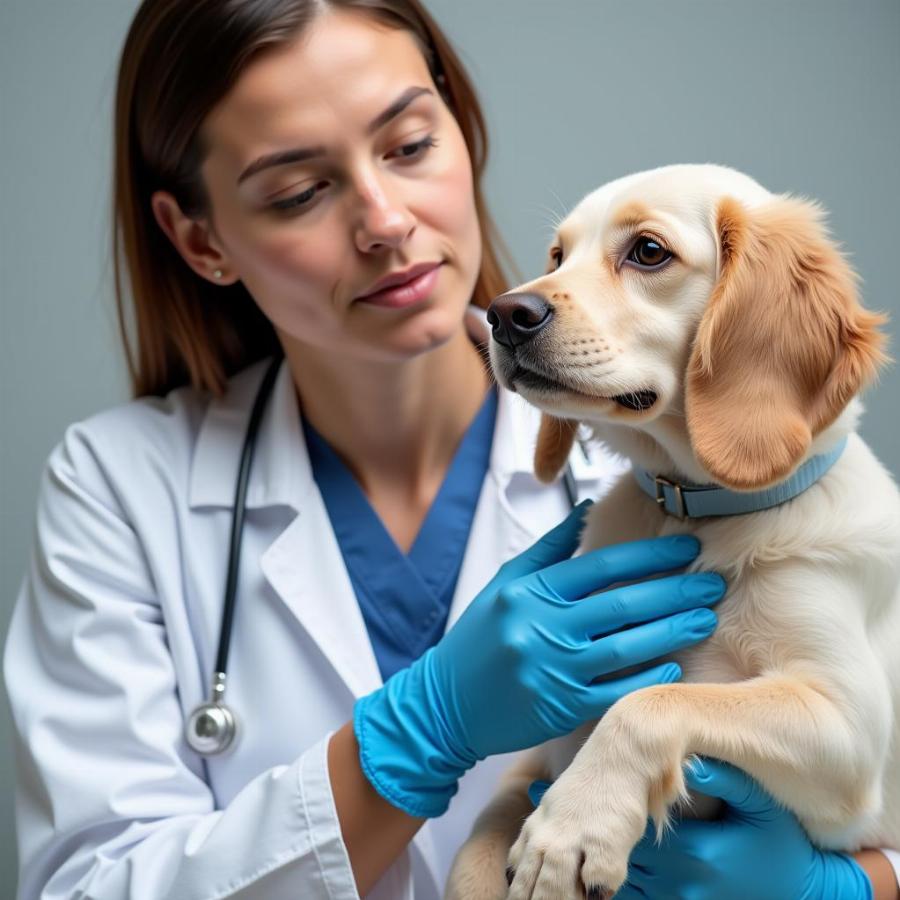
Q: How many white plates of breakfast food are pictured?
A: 0